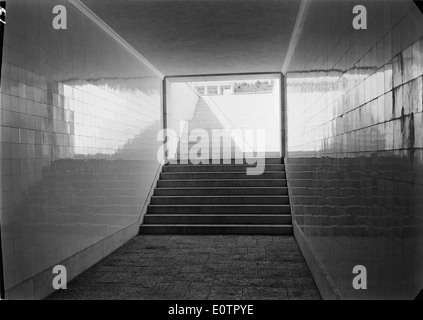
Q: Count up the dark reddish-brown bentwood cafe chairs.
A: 0